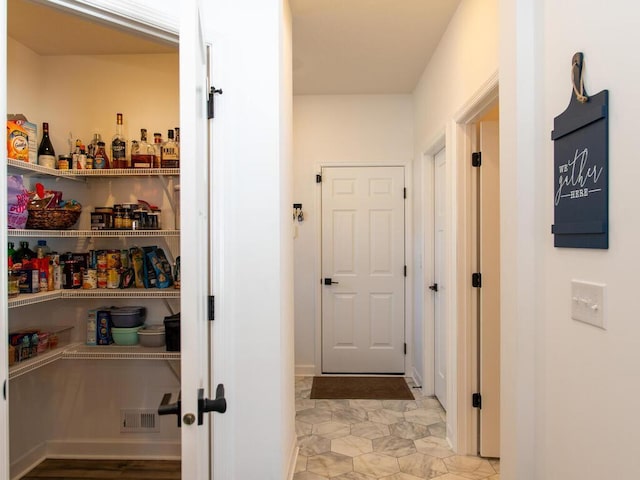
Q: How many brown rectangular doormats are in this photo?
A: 1